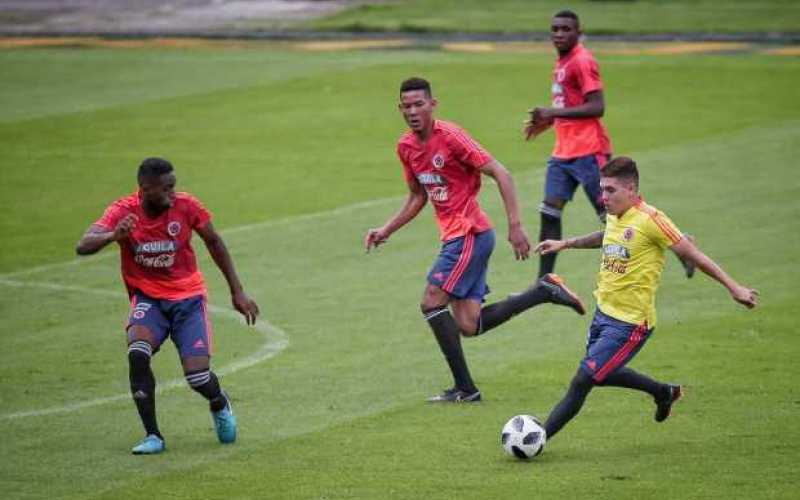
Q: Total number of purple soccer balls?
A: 0